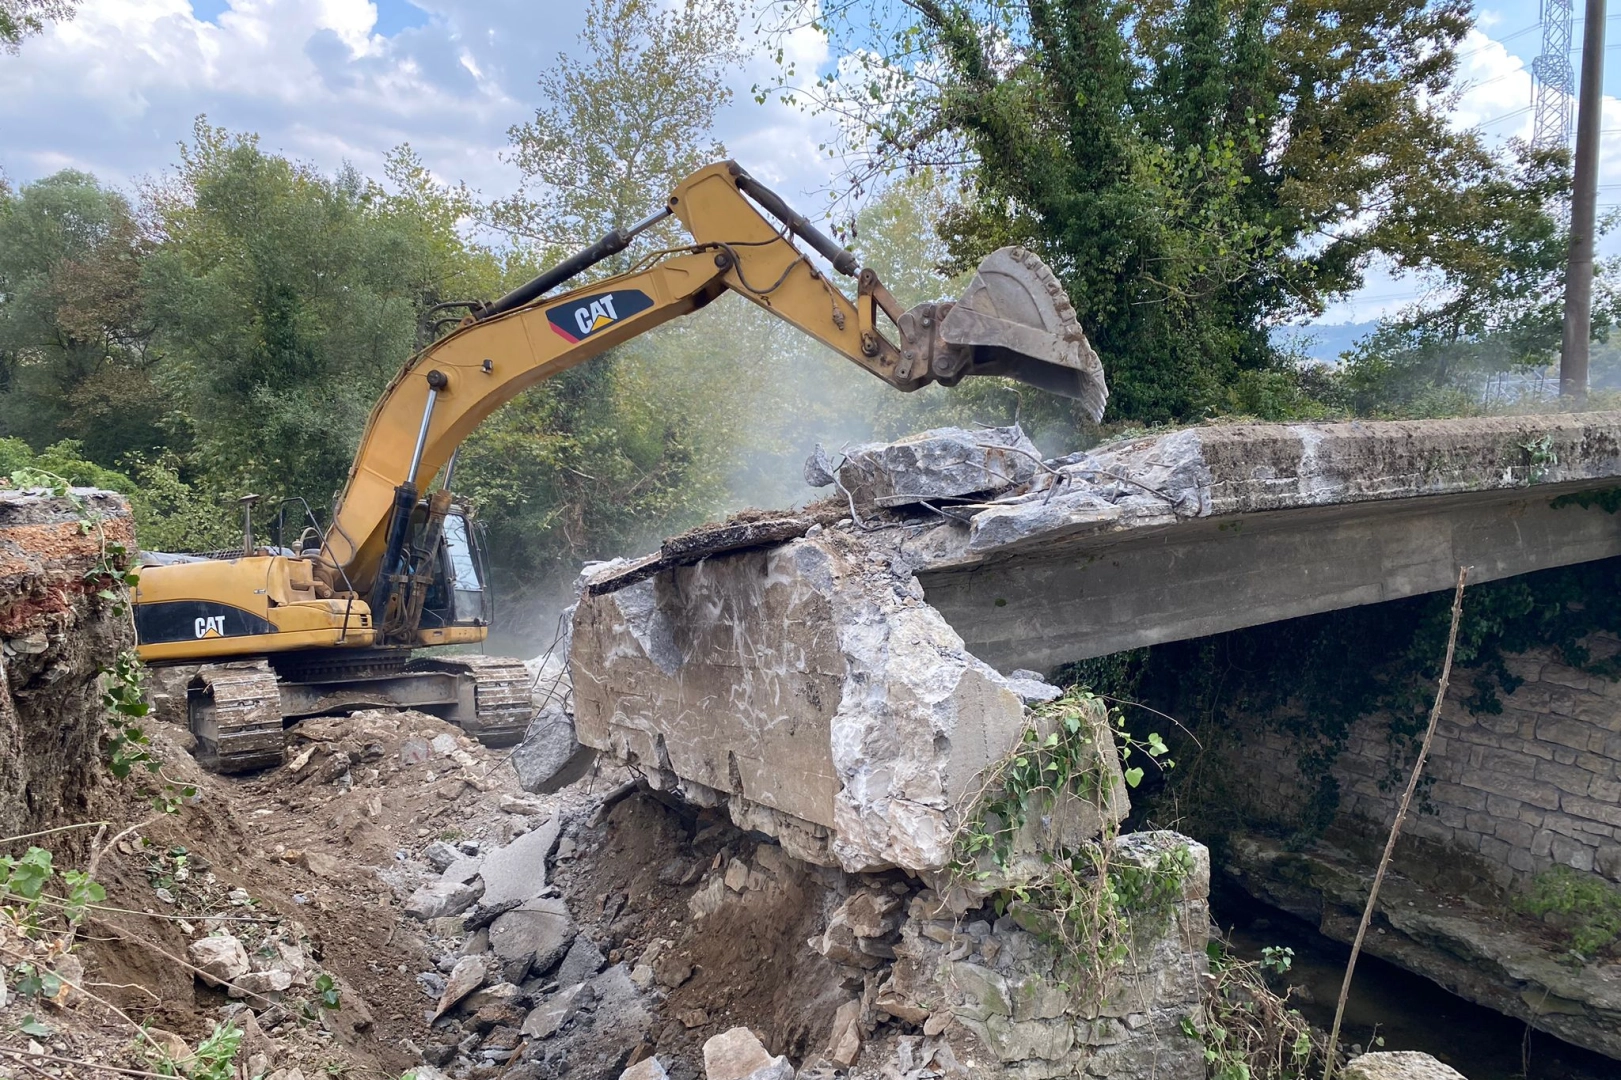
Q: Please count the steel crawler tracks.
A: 2